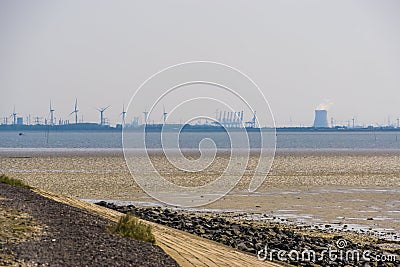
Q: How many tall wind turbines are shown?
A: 7